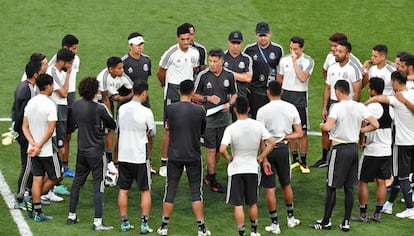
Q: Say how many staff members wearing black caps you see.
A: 2